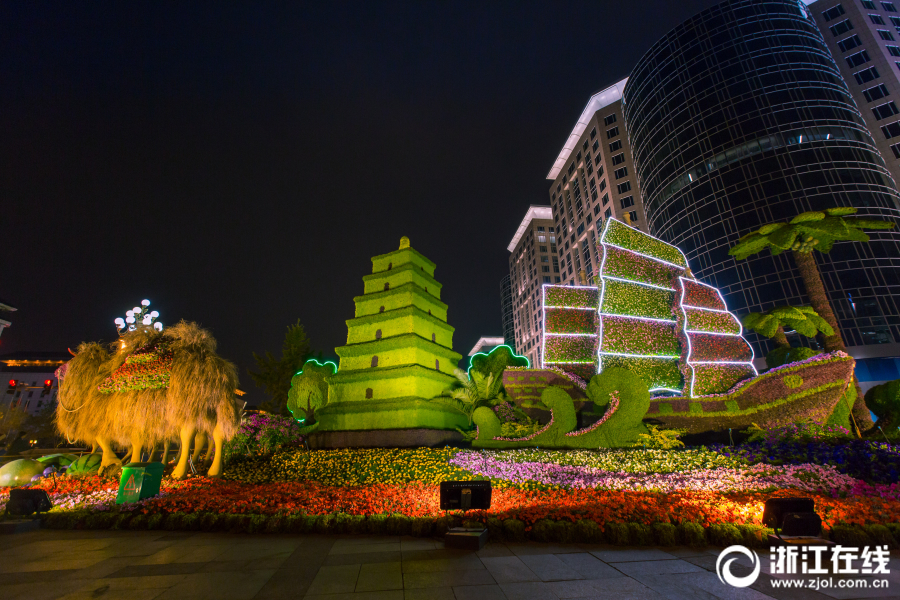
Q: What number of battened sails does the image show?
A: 3